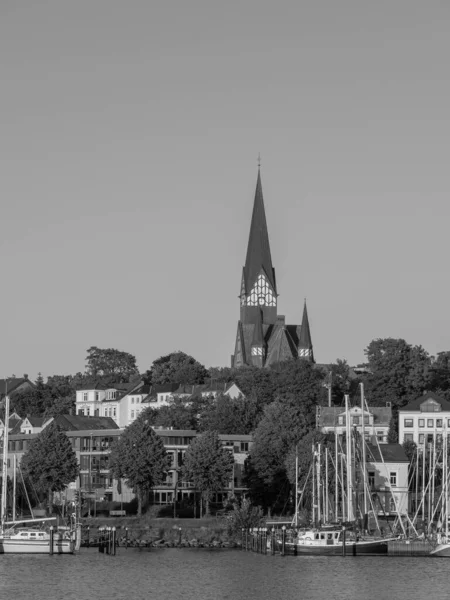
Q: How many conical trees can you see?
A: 3